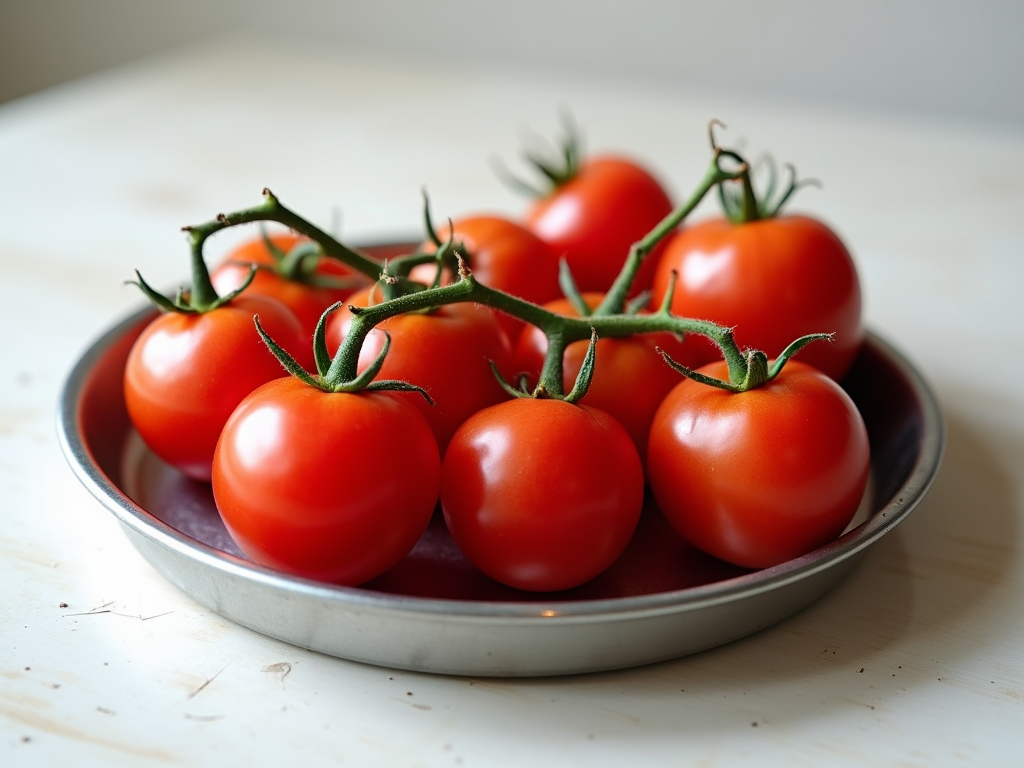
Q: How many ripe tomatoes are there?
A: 10